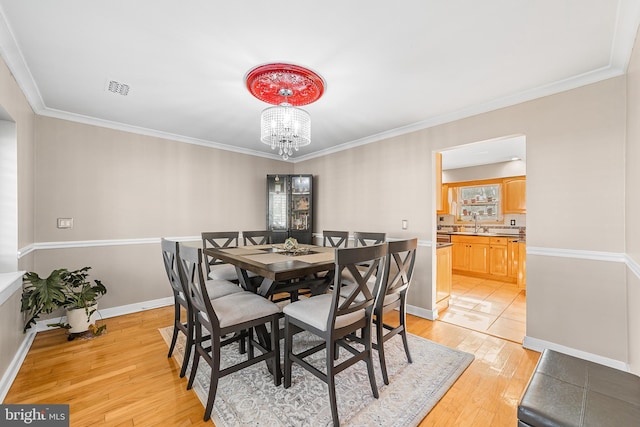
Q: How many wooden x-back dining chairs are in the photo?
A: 8